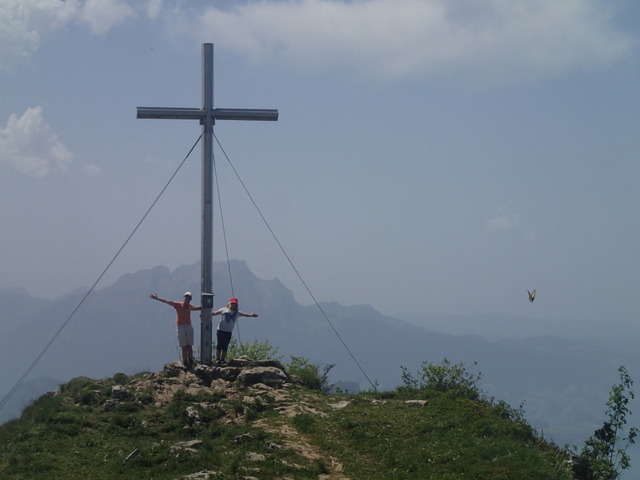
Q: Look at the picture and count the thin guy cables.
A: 3